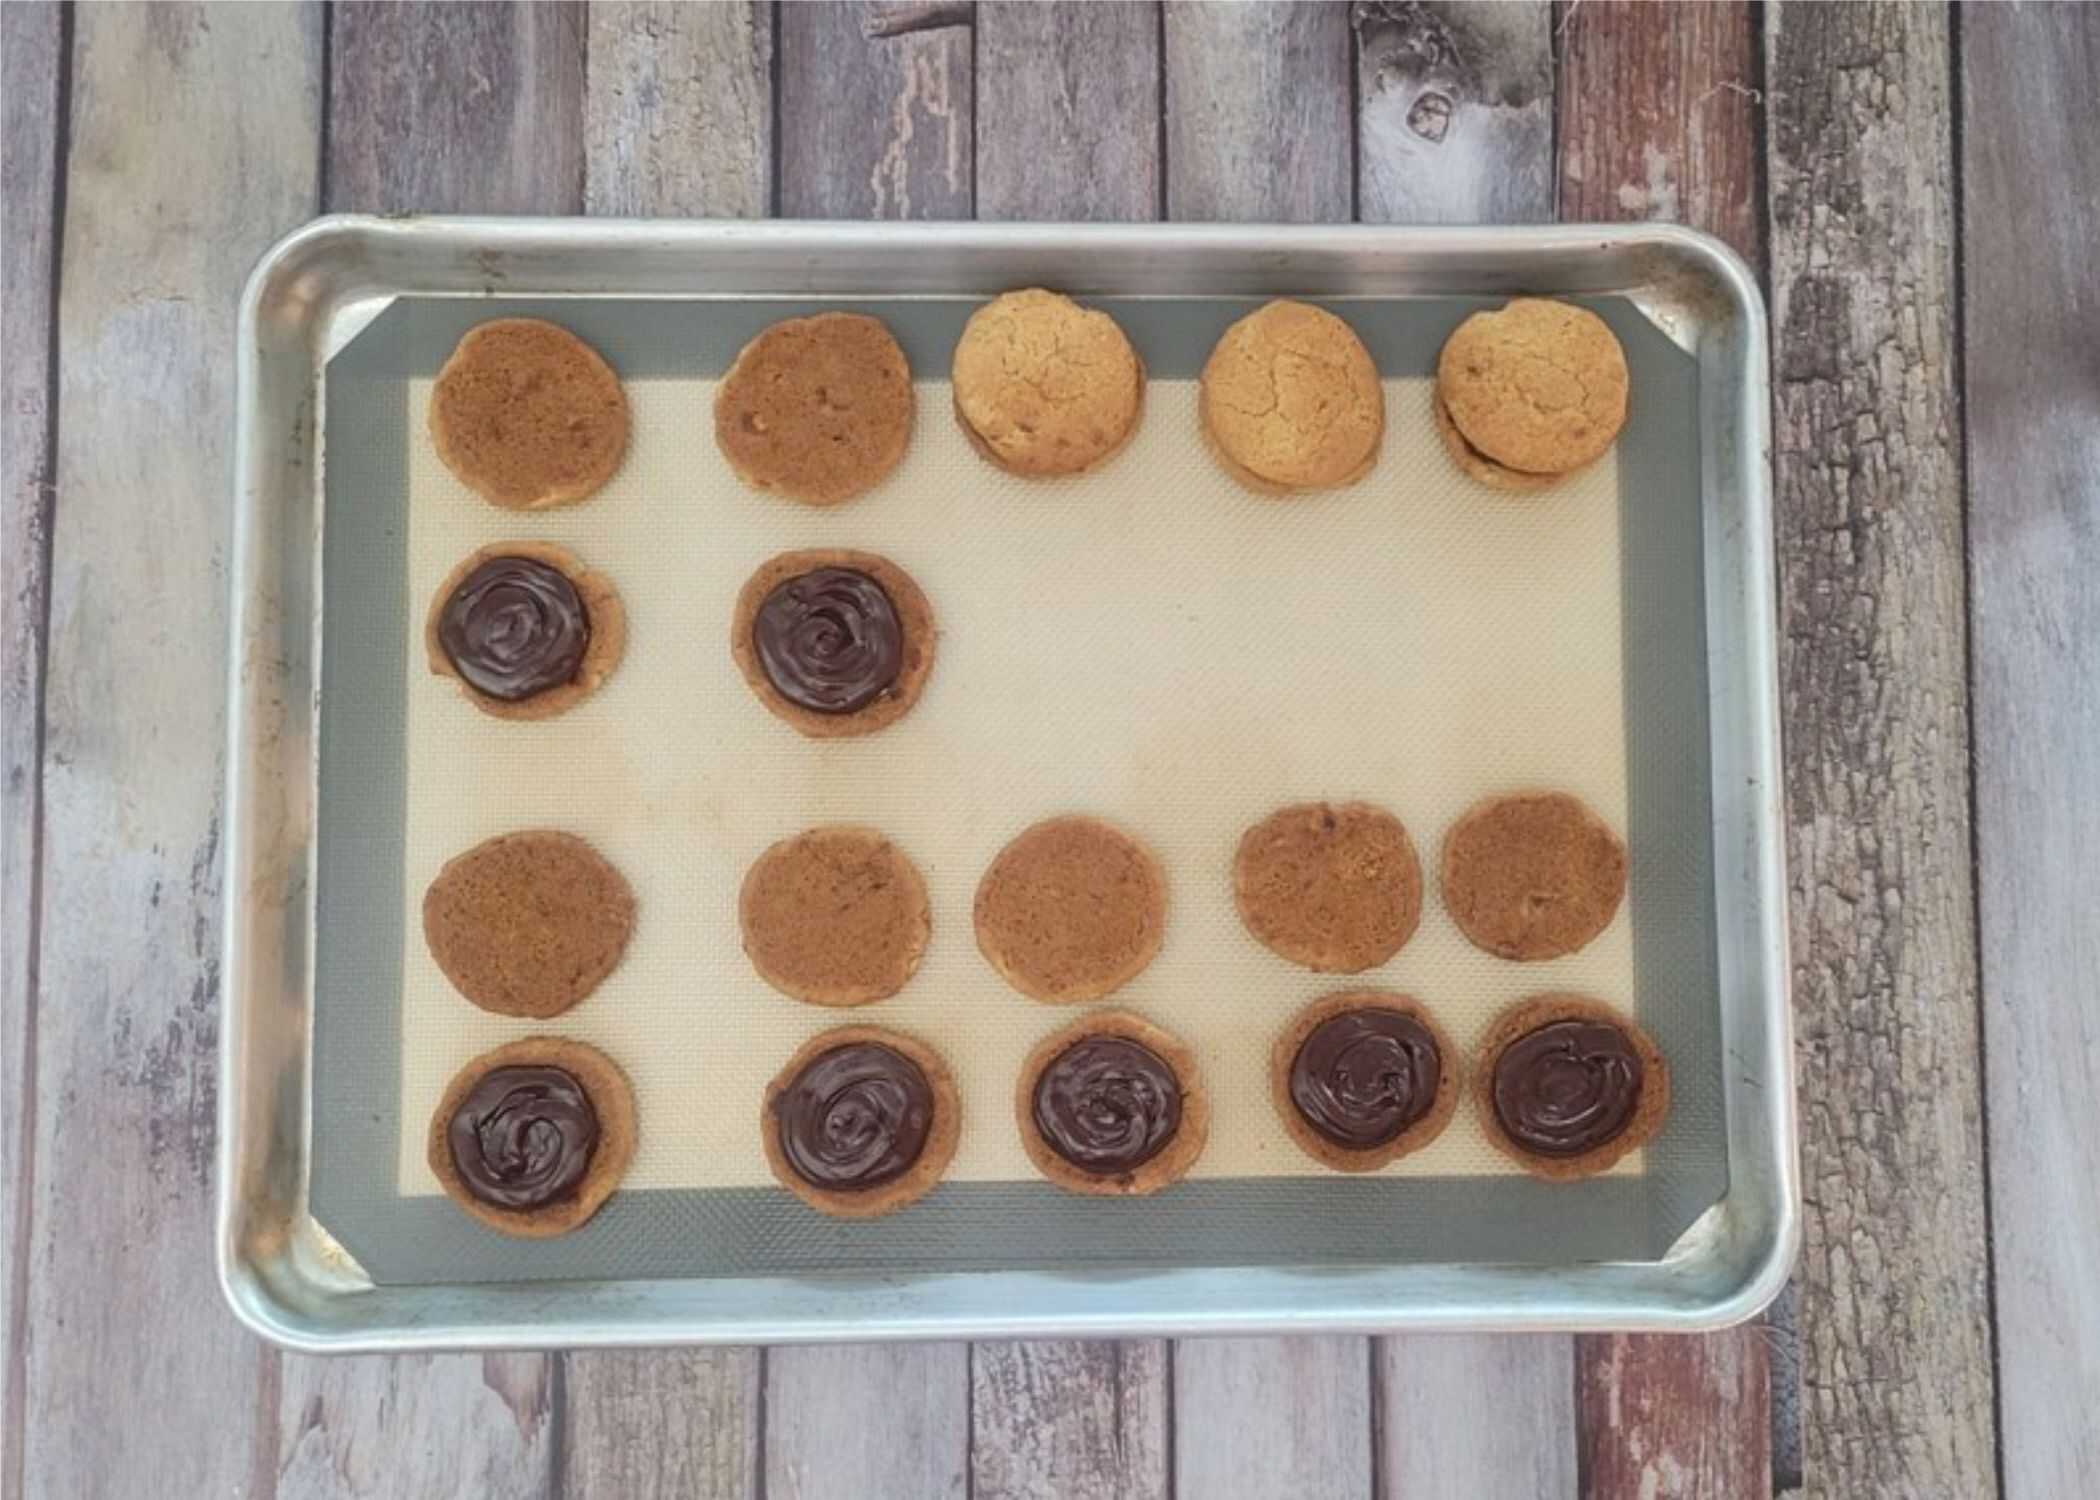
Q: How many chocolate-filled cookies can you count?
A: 7